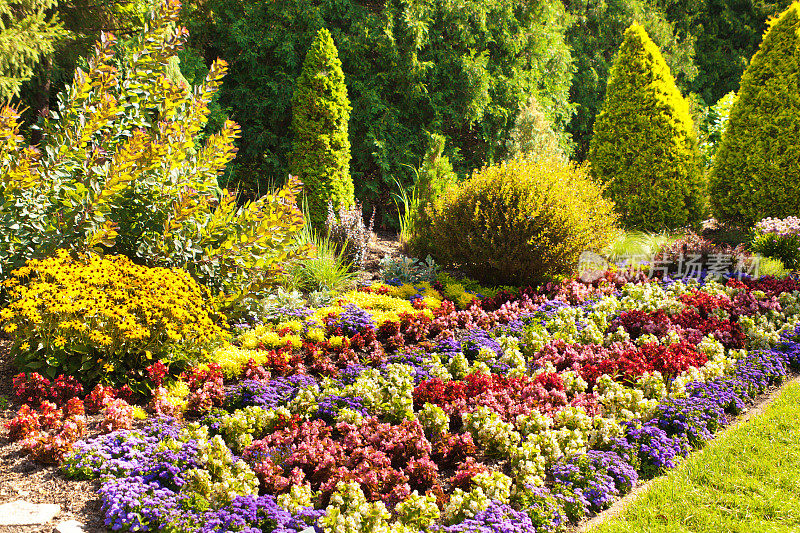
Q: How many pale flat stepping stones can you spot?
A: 2